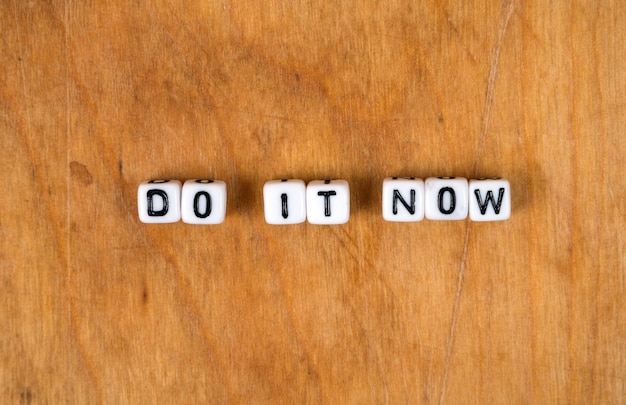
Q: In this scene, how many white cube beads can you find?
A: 7